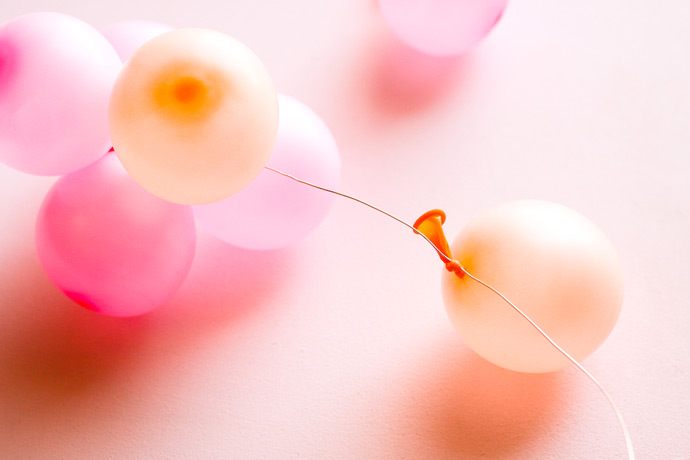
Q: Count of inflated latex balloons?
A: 7